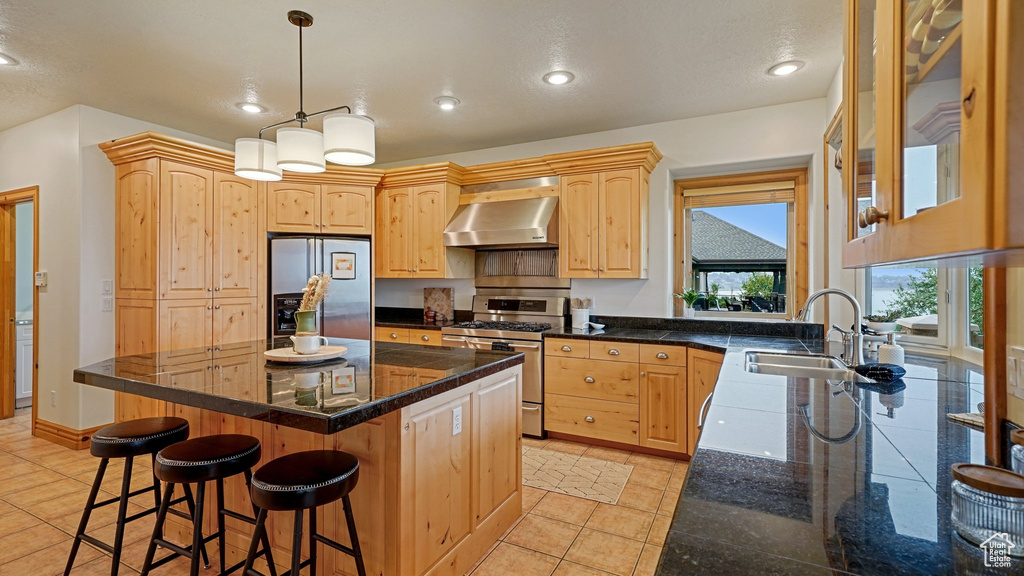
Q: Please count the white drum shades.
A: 3